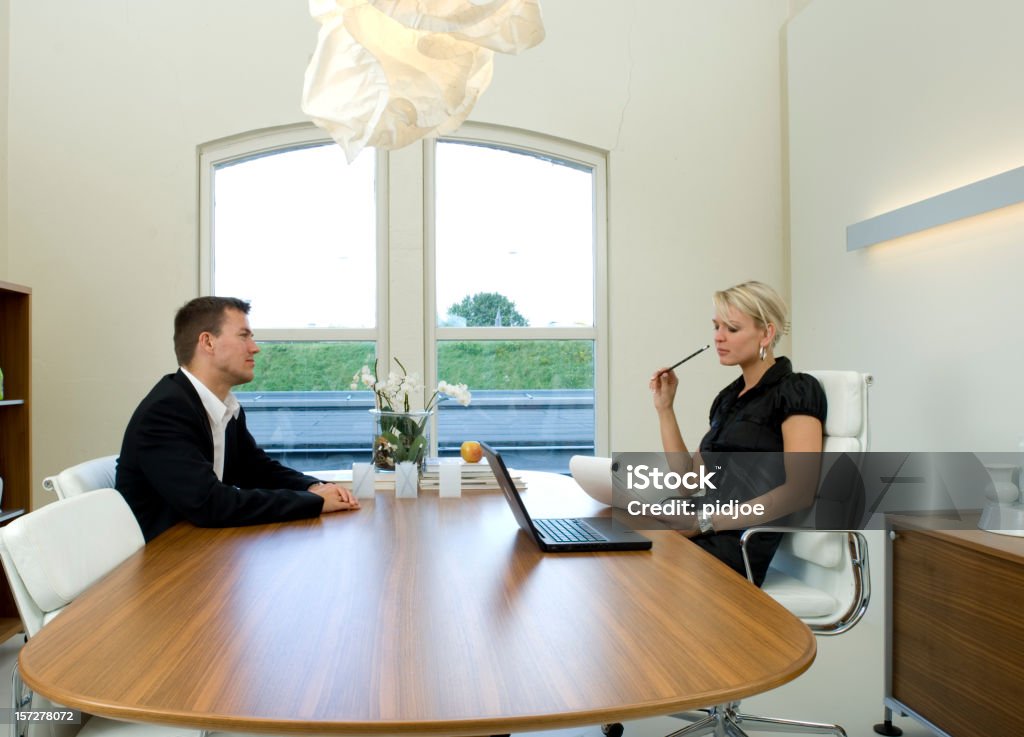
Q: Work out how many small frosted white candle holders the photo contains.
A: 3